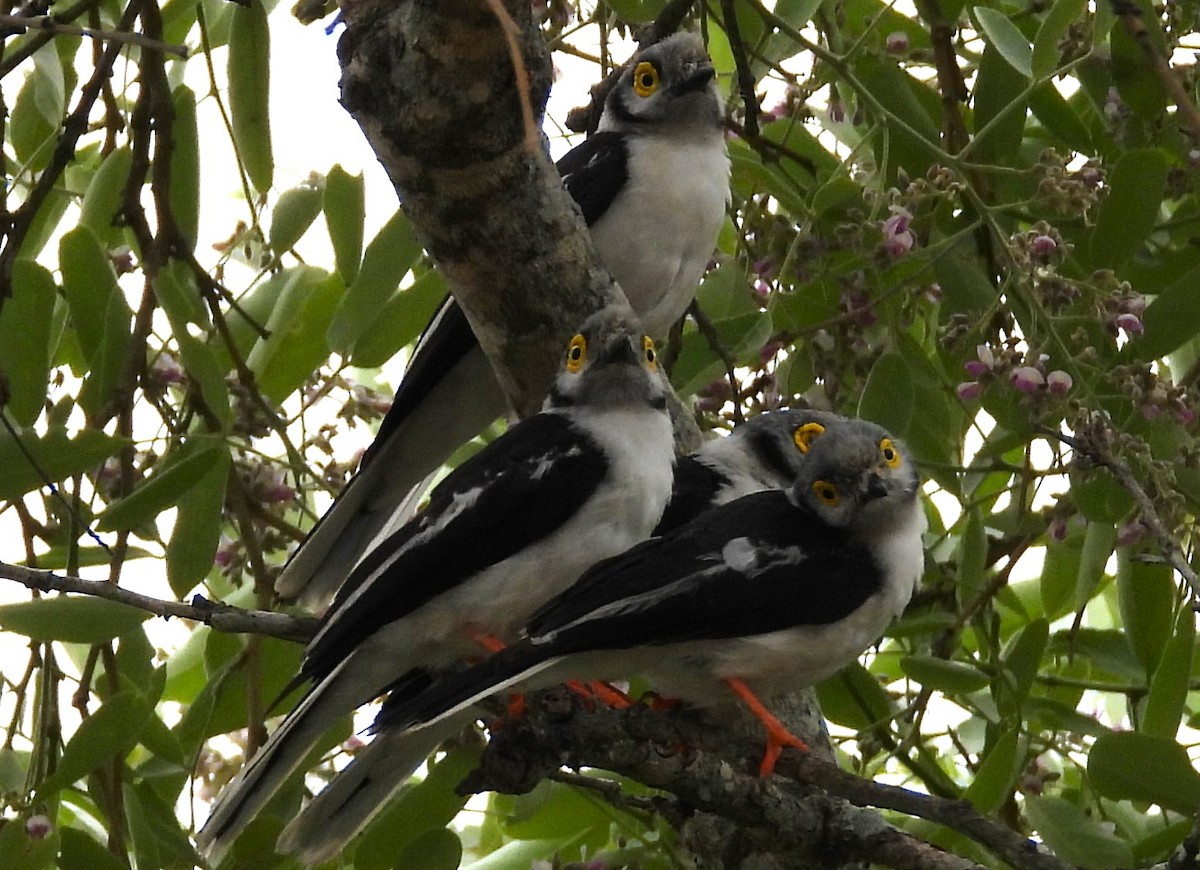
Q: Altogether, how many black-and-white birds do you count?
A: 4